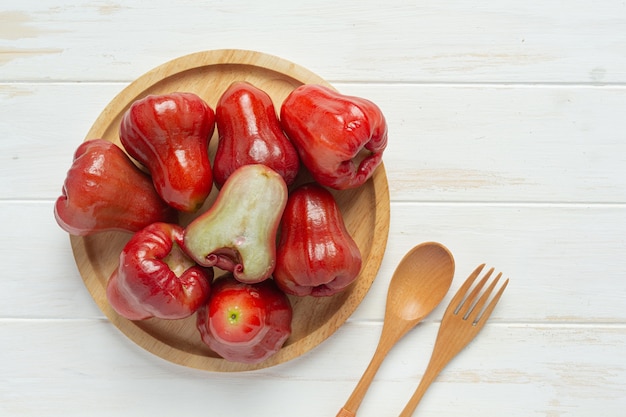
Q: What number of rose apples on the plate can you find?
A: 8